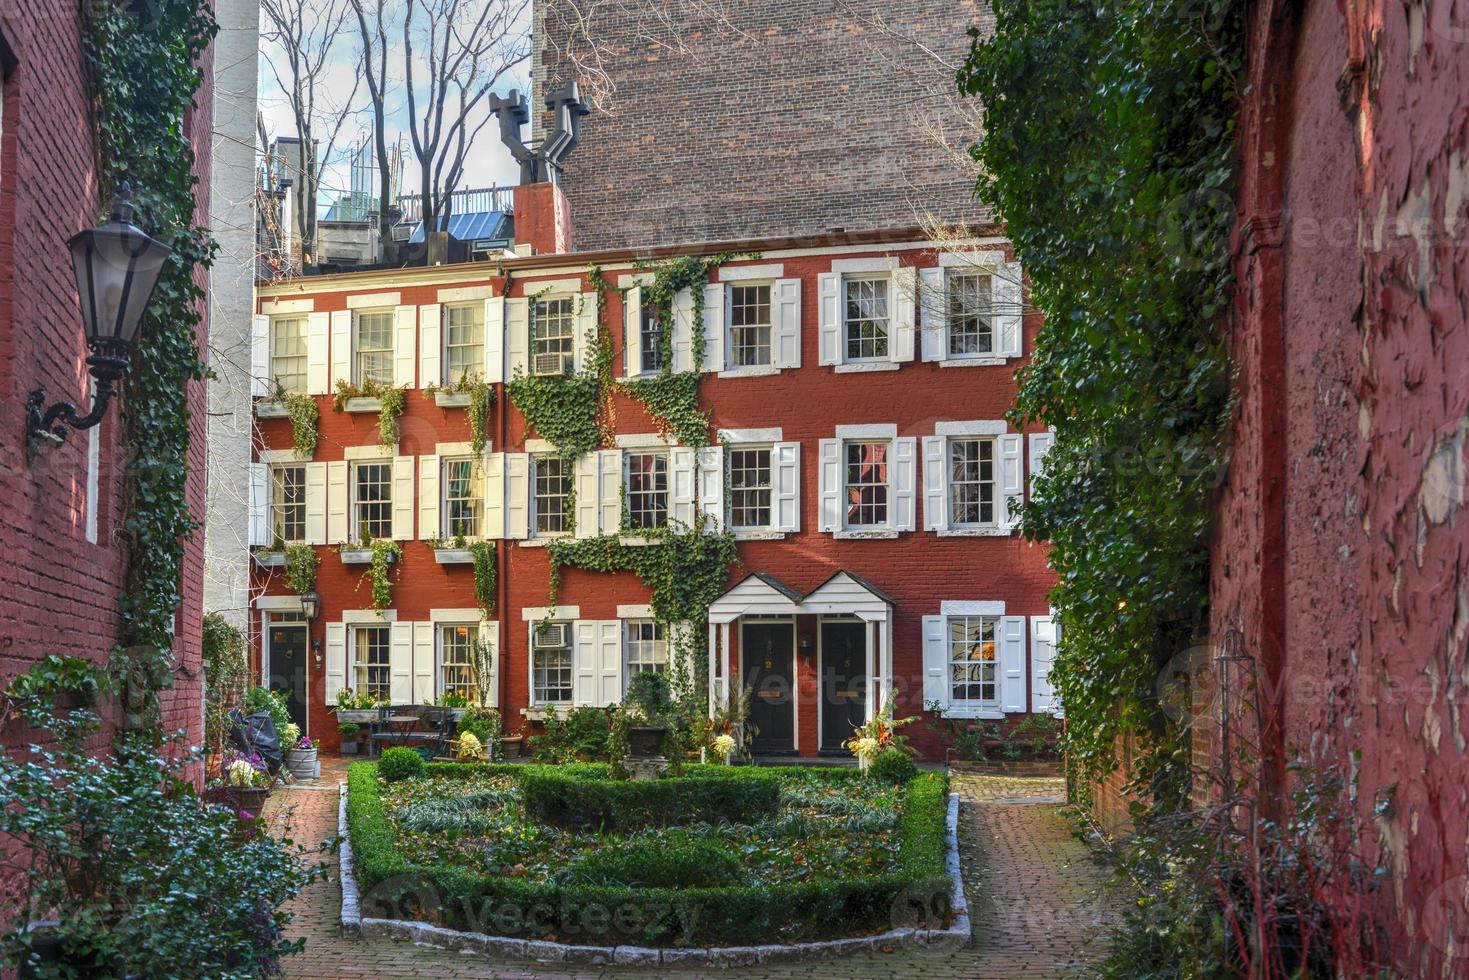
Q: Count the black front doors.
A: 3